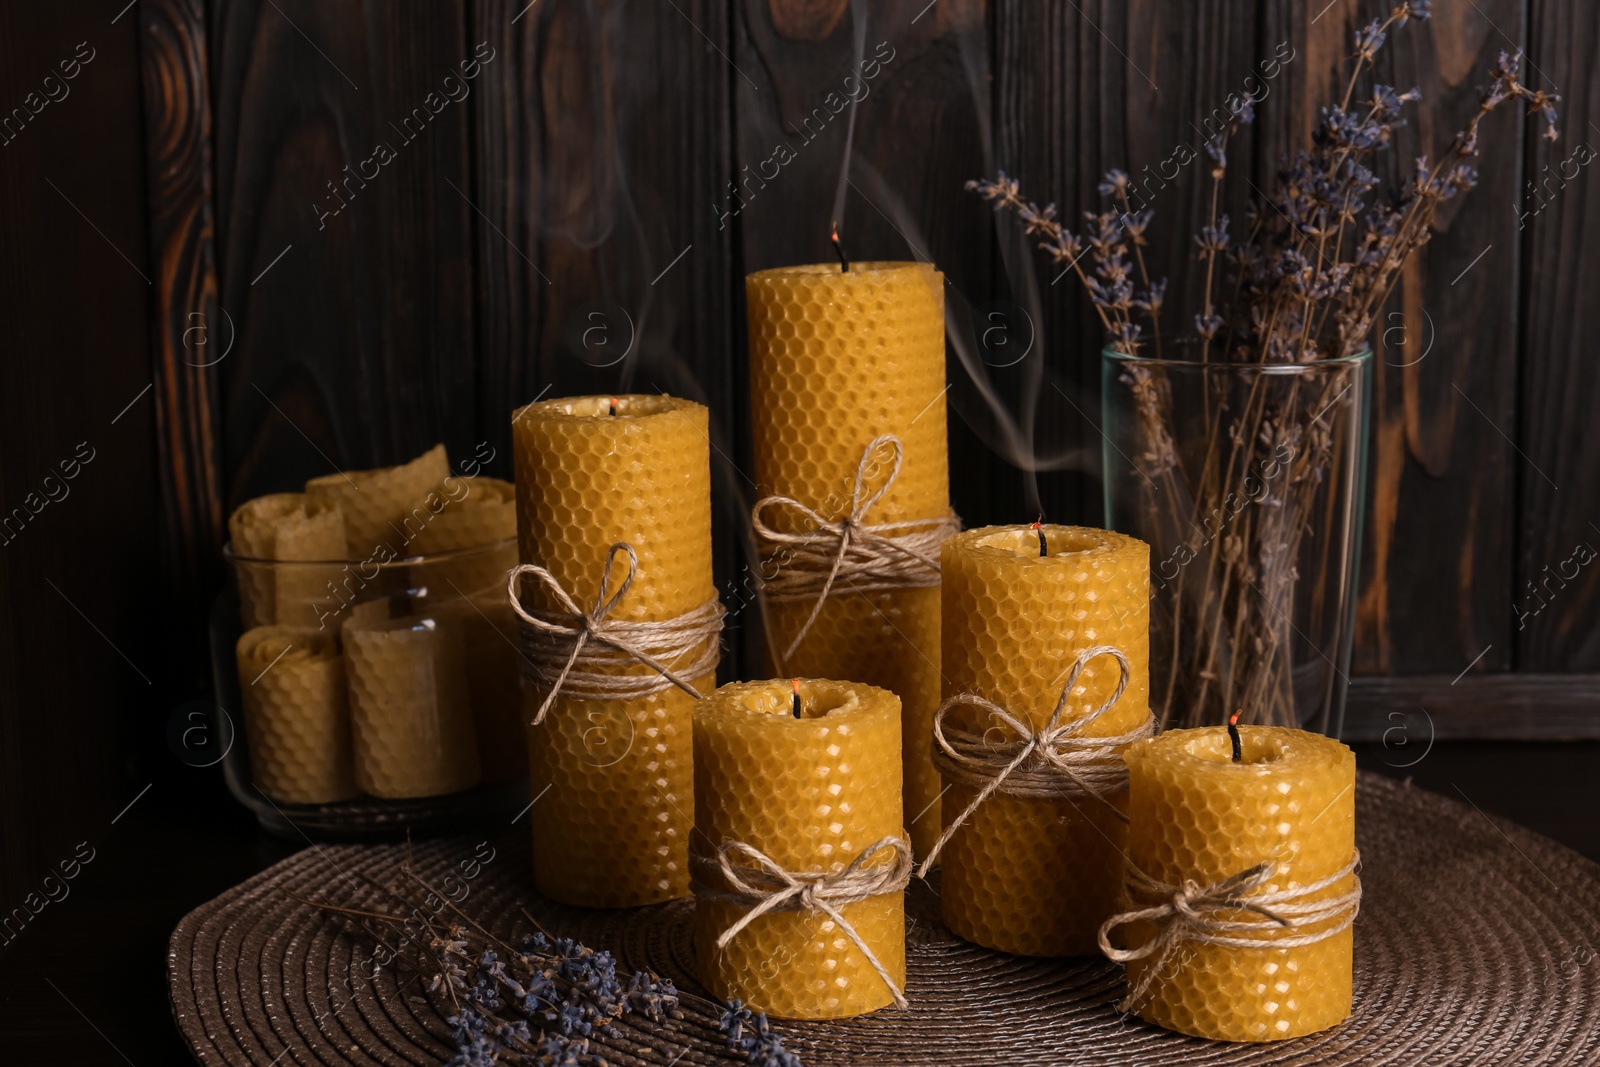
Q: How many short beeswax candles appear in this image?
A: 2